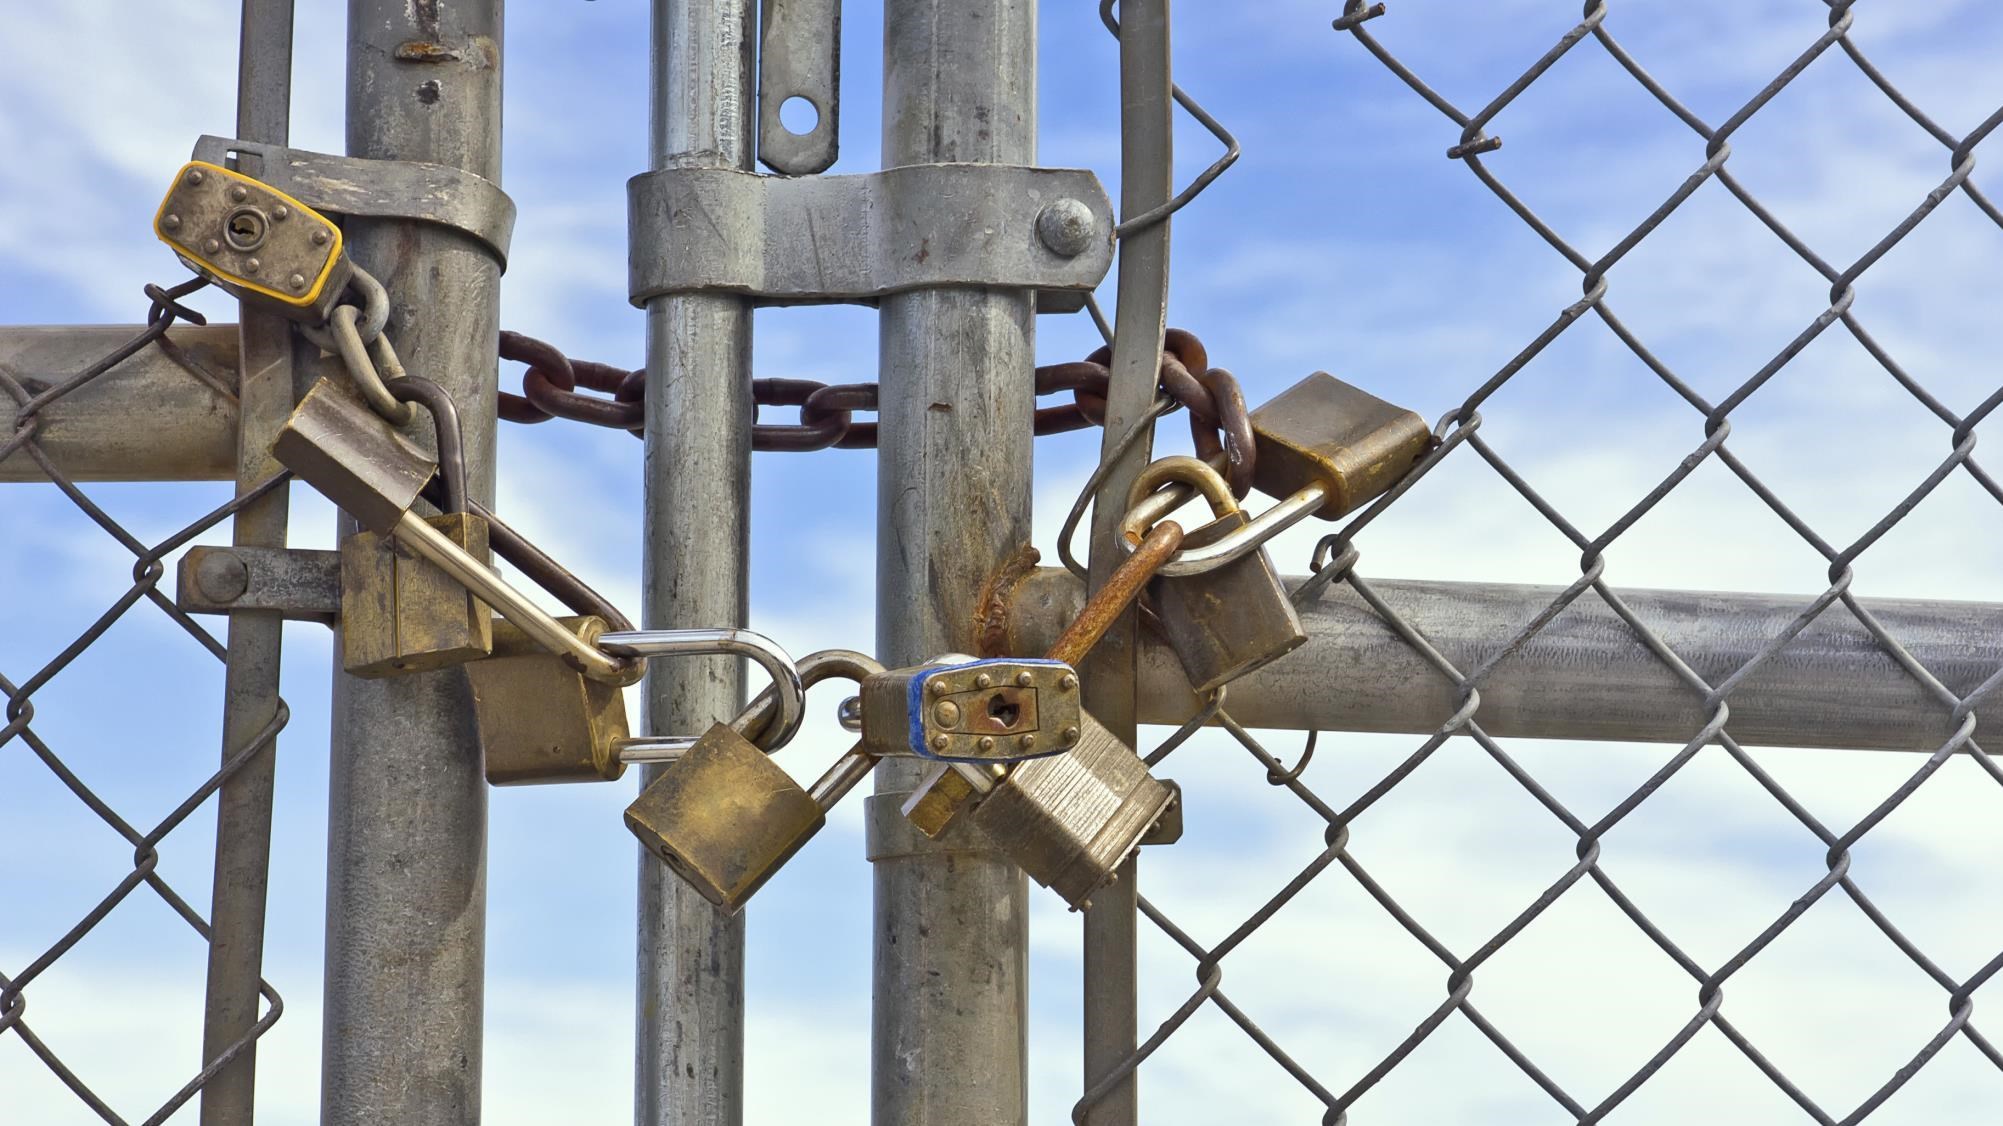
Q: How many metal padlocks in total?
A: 10